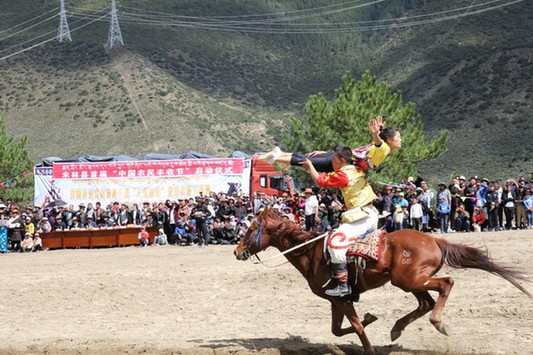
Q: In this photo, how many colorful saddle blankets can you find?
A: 1